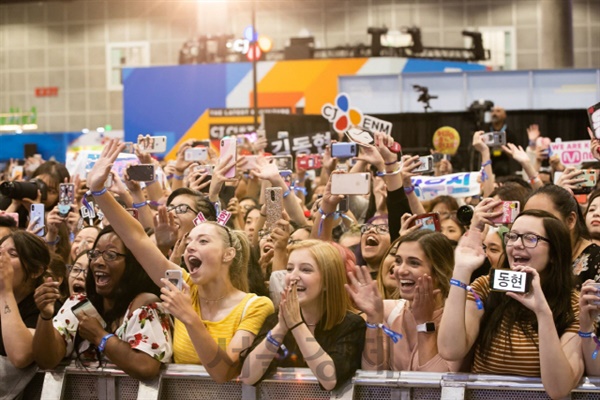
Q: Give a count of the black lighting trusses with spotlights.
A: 1